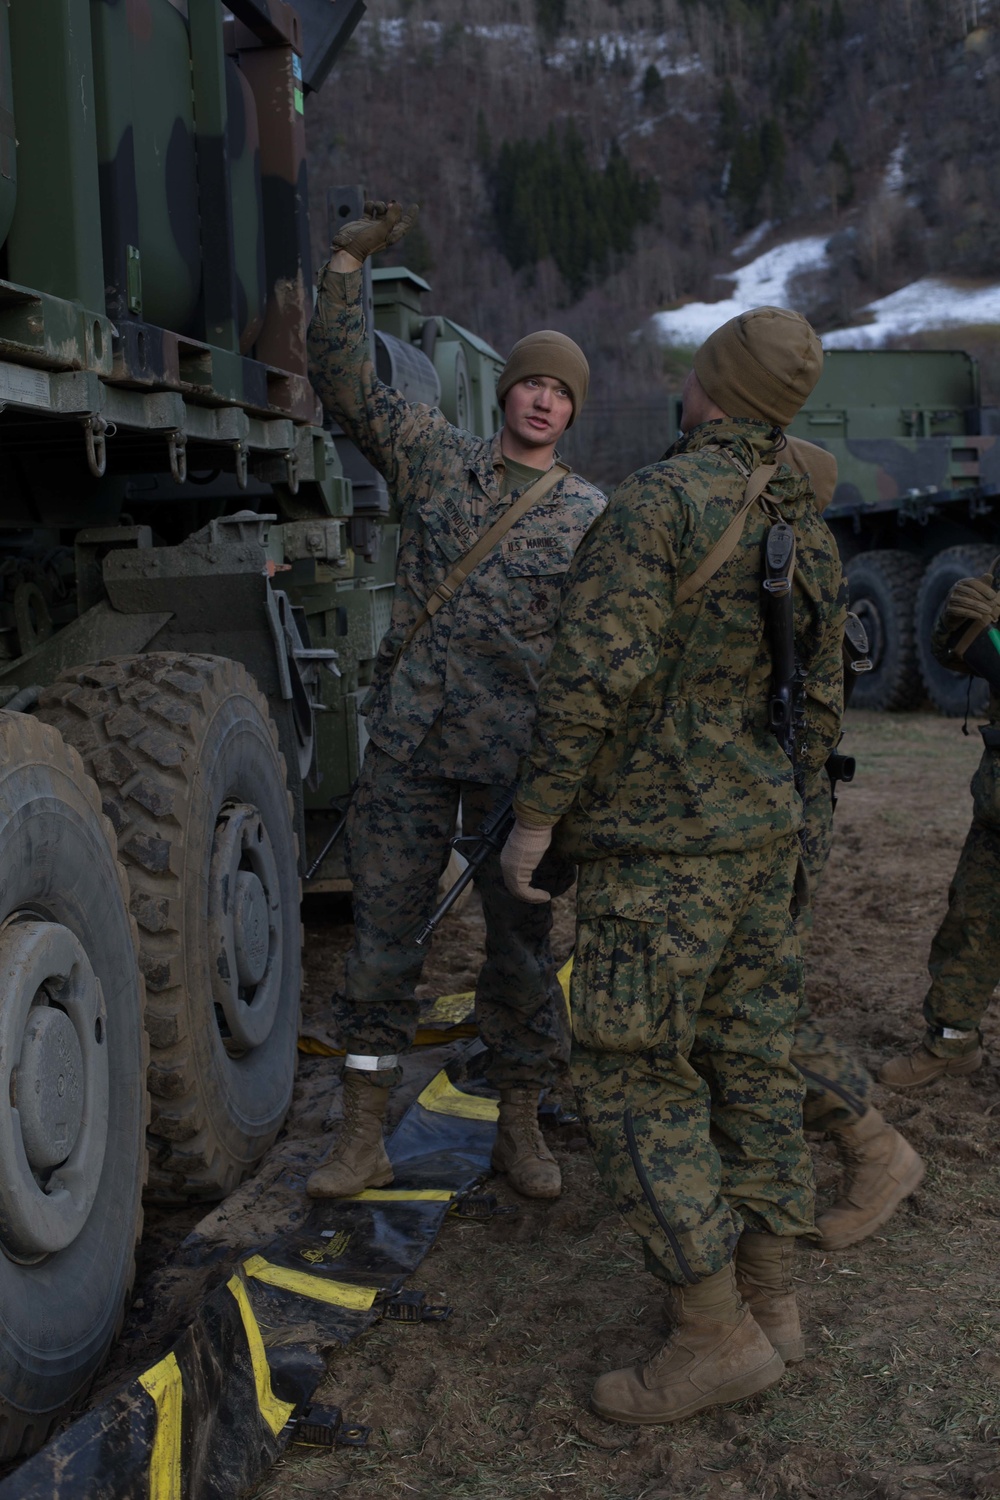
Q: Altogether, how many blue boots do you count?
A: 0